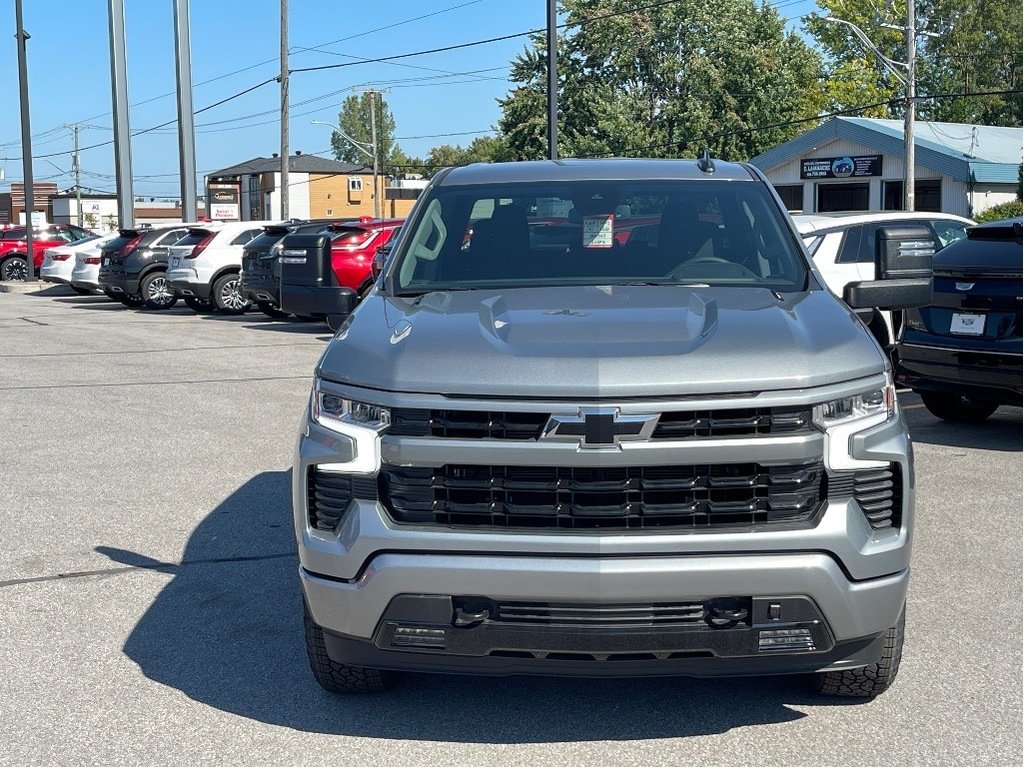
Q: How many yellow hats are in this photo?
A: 0